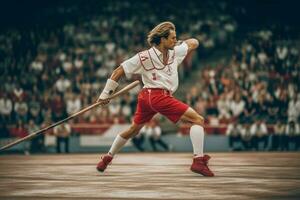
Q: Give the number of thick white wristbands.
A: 1